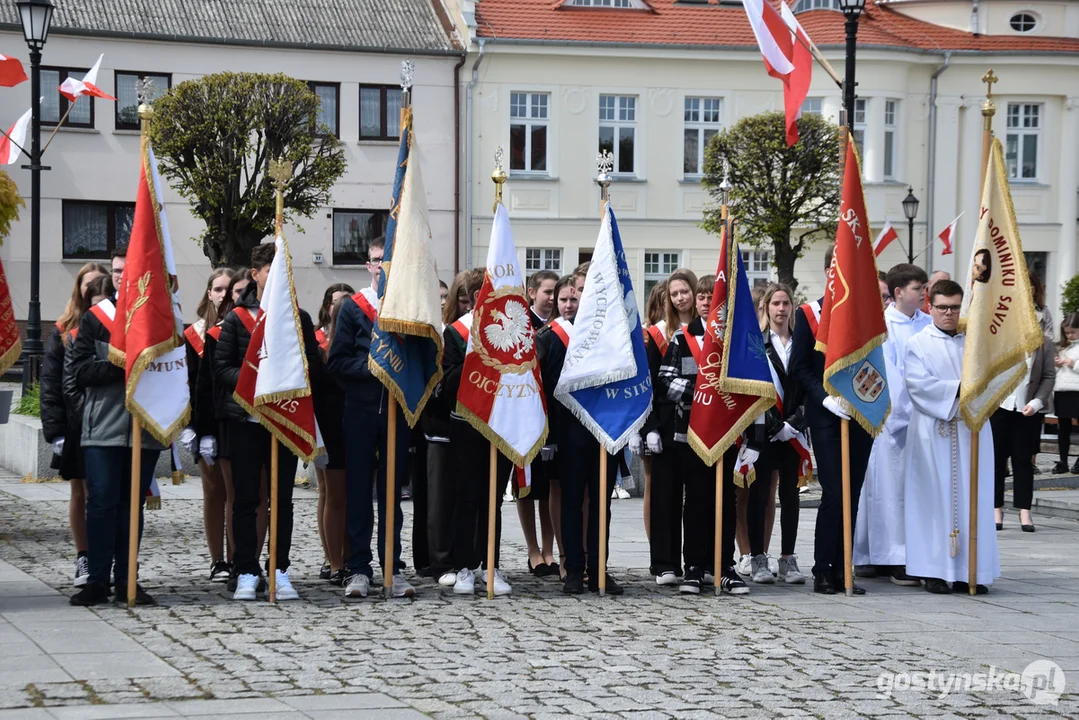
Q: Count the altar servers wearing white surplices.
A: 2